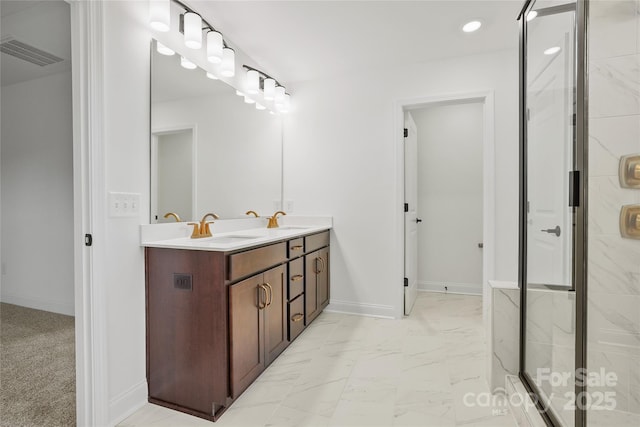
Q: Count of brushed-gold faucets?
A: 2